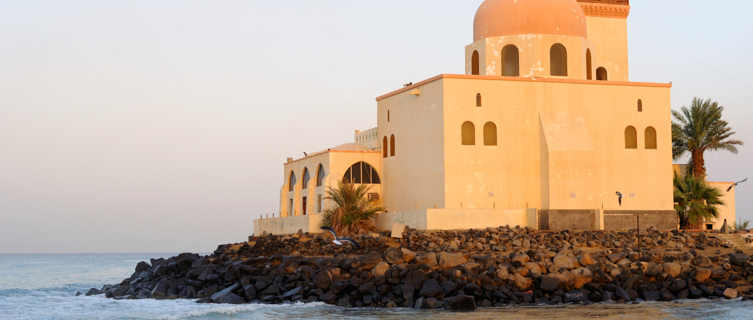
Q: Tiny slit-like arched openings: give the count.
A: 3